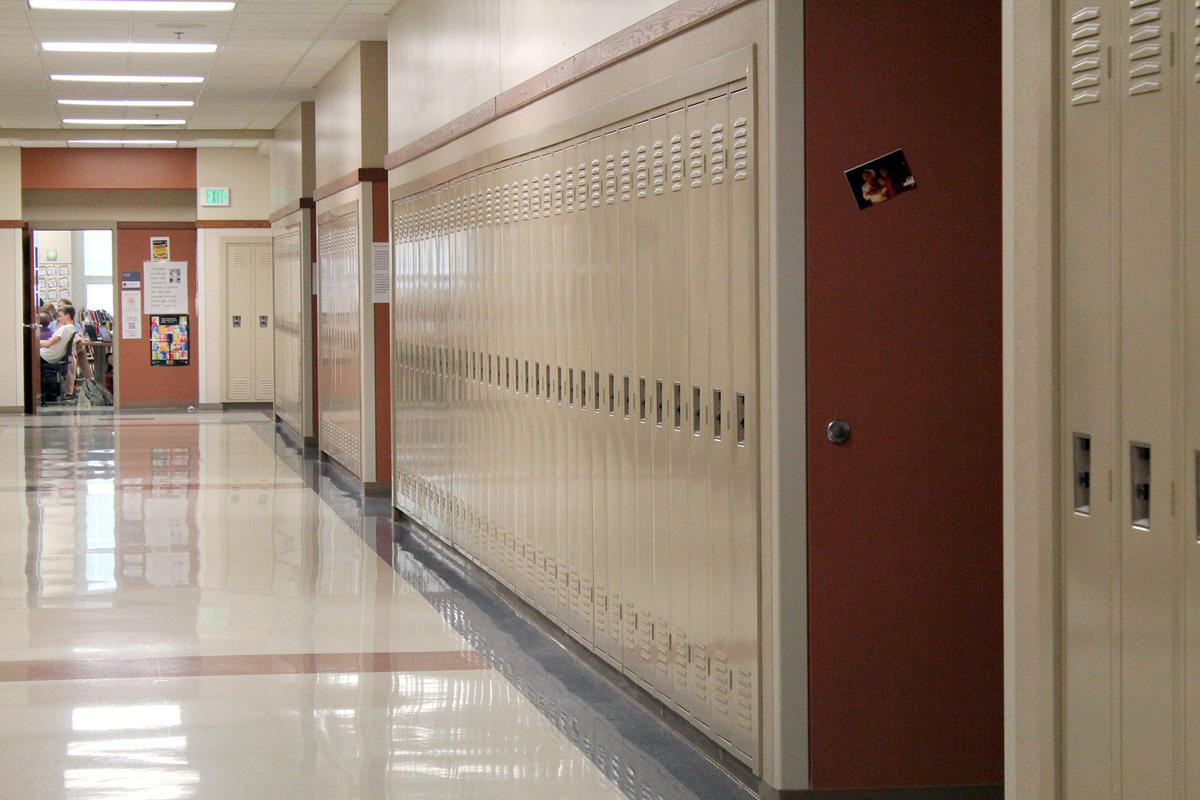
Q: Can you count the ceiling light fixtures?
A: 6